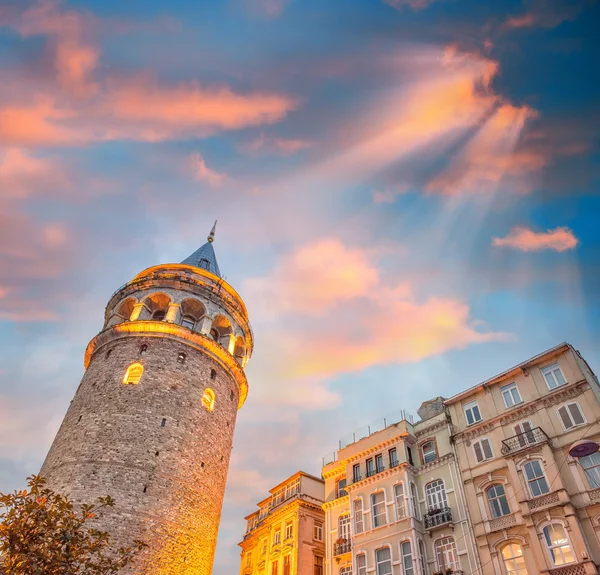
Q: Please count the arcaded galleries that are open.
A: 5